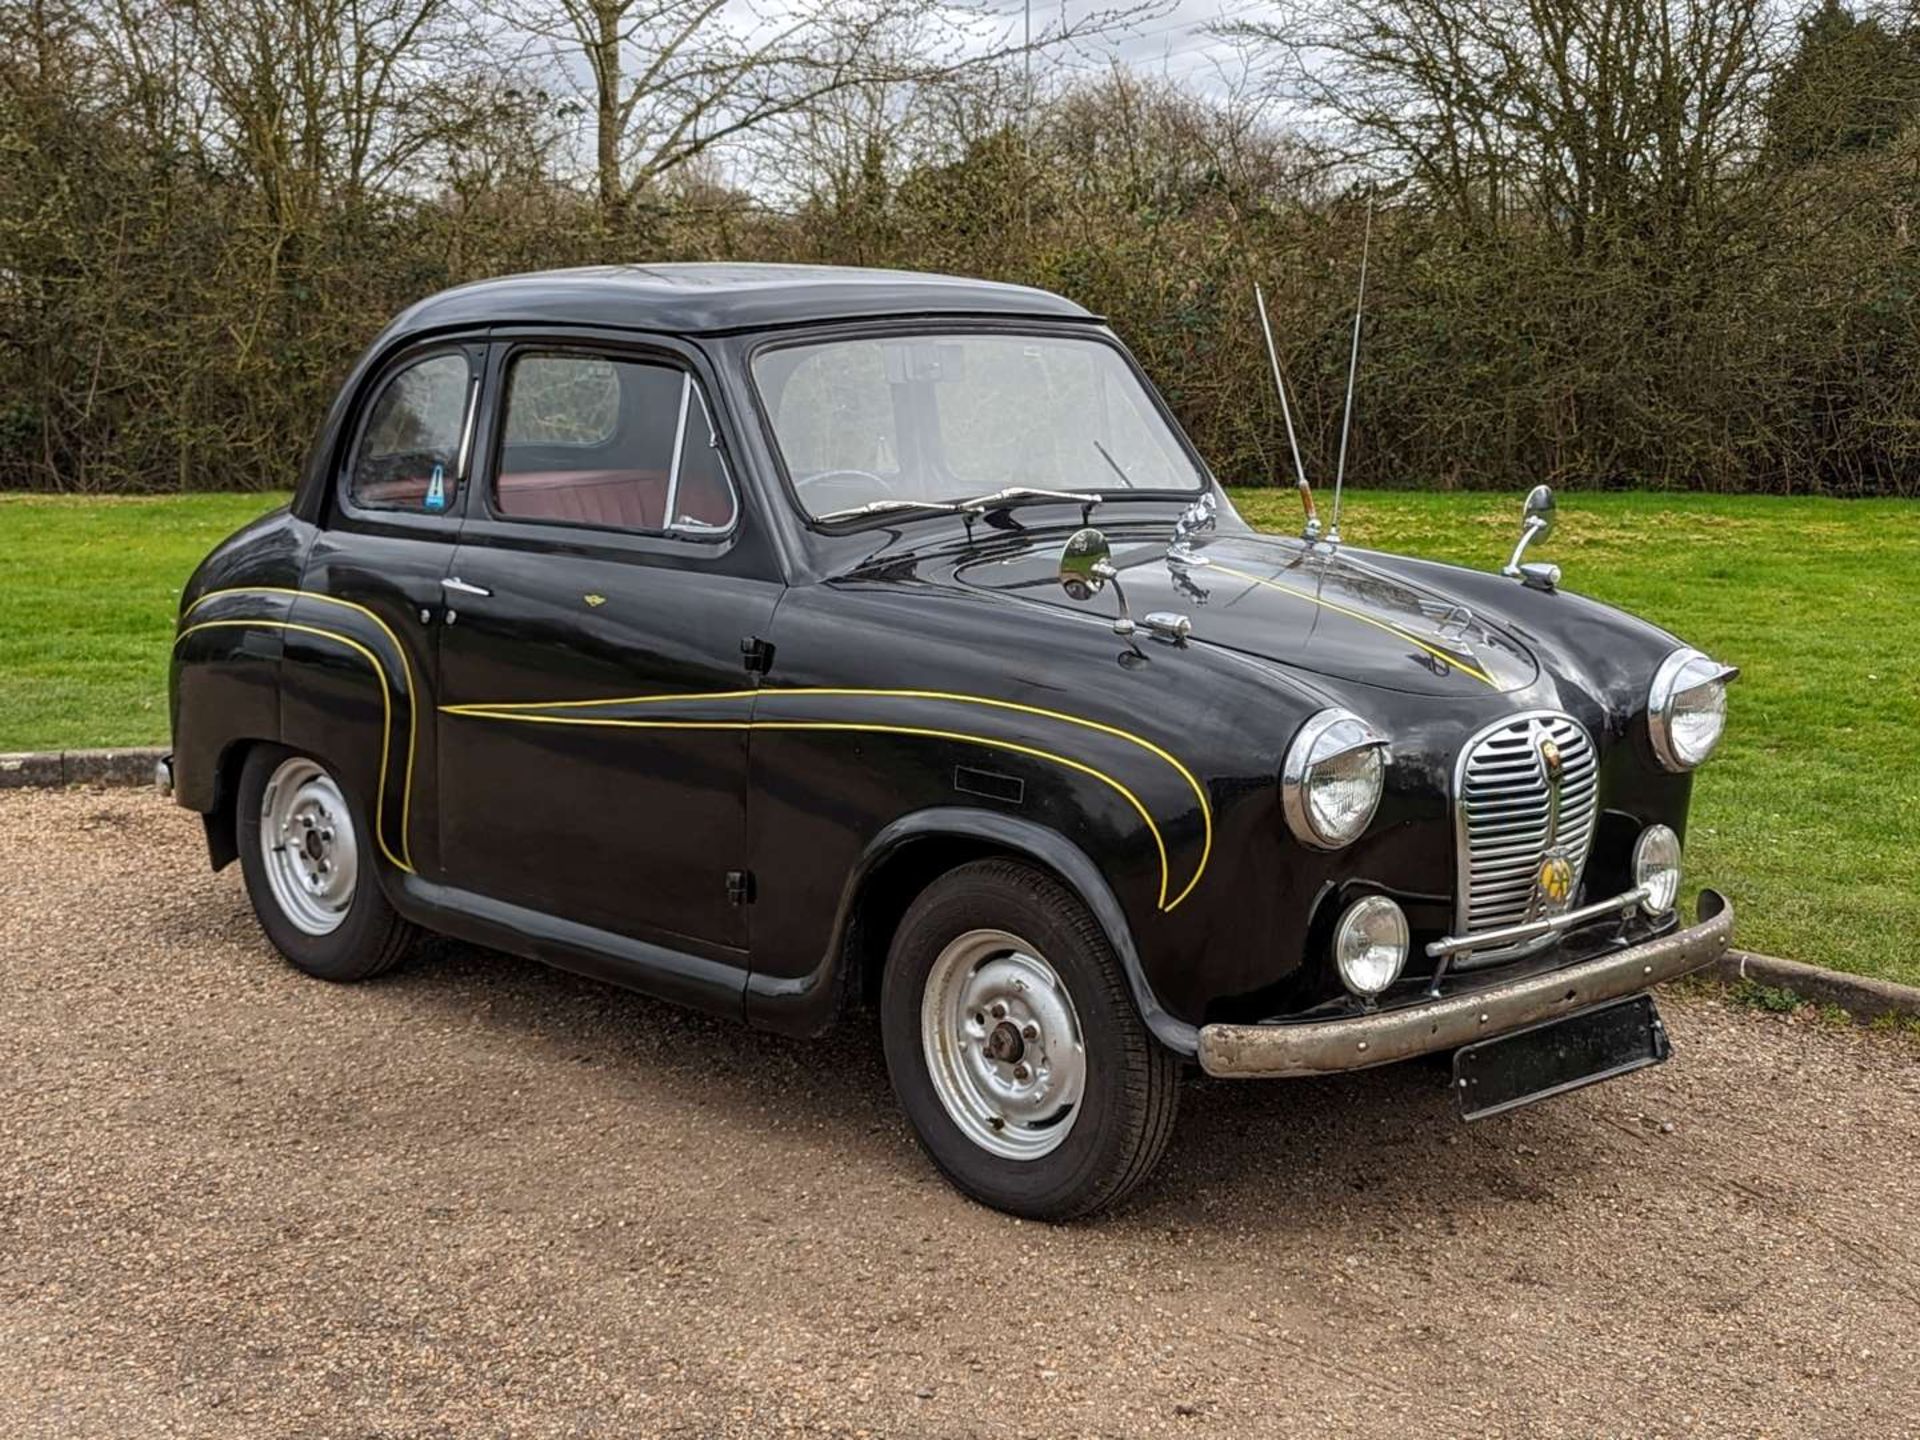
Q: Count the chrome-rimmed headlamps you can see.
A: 2